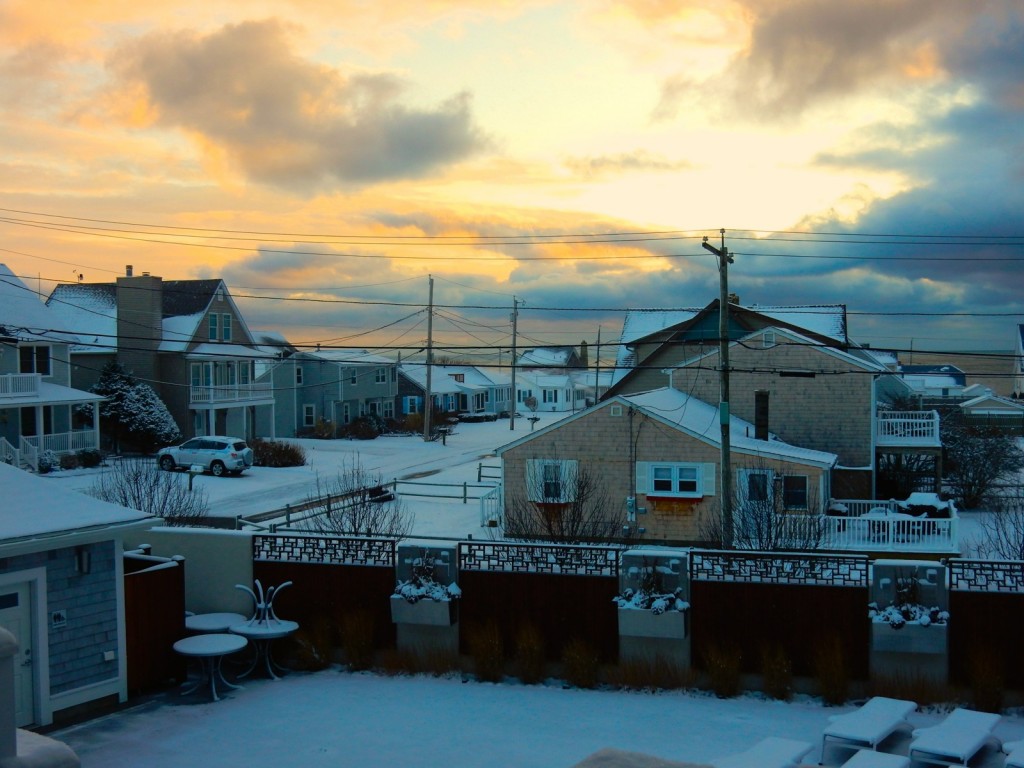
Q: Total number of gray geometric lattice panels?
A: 4